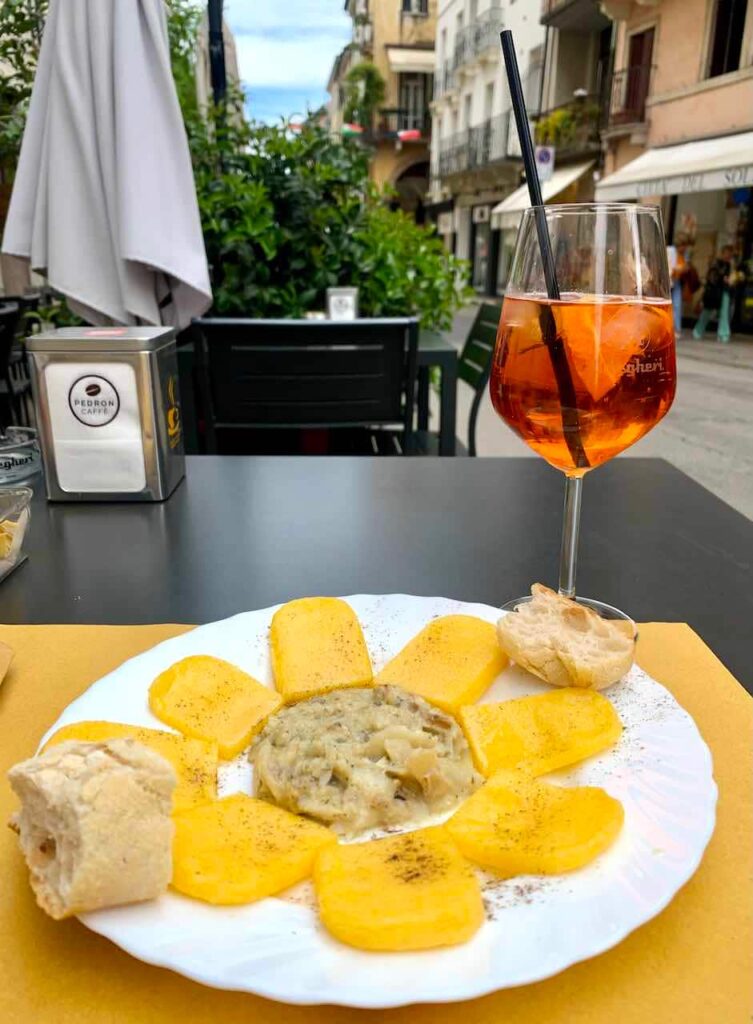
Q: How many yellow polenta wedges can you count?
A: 8